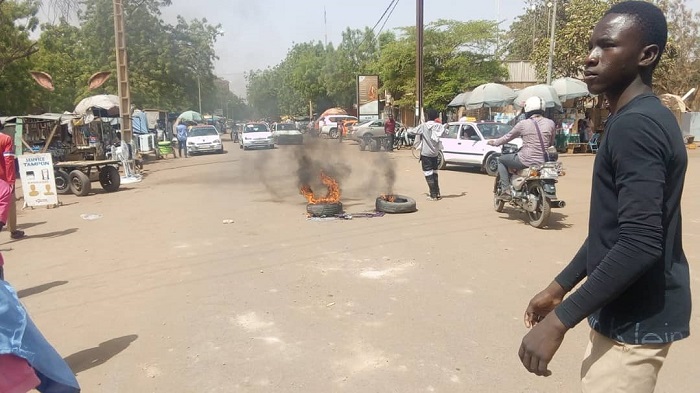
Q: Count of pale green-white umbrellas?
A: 4